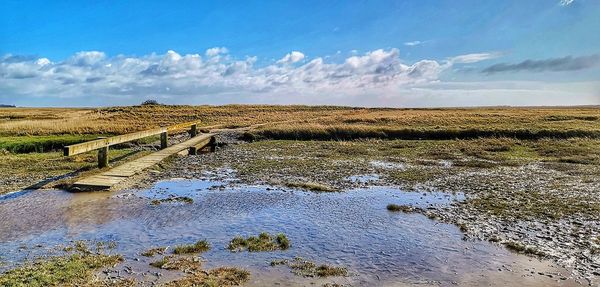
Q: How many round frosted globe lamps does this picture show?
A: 0